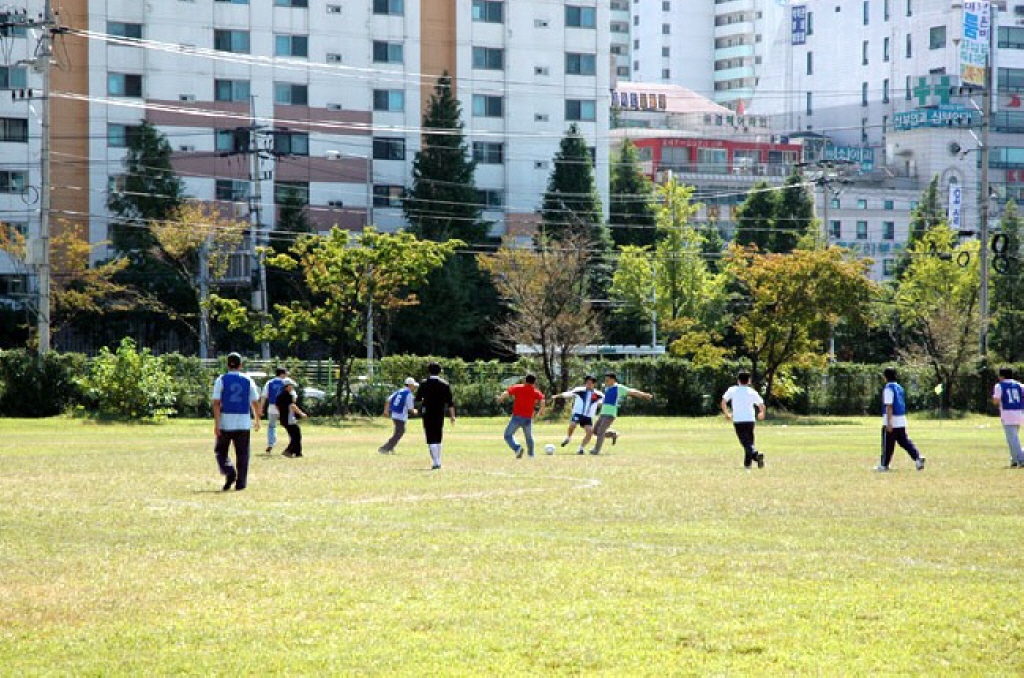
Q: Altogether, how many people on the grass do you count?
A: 11